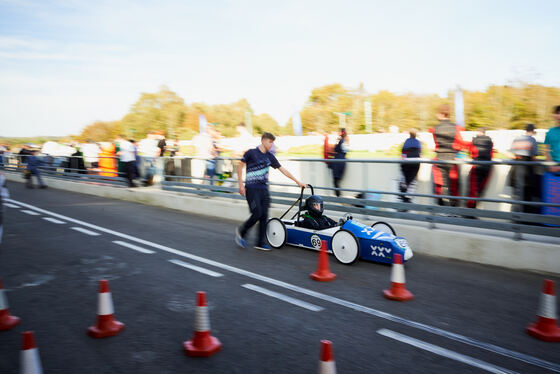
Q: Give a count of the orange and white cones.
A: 7